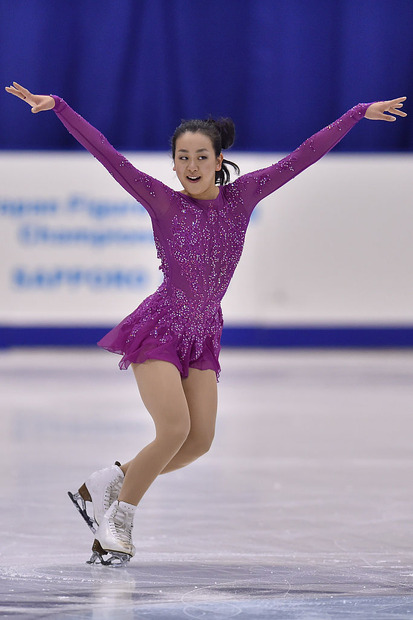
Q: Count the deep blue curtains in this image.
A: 1